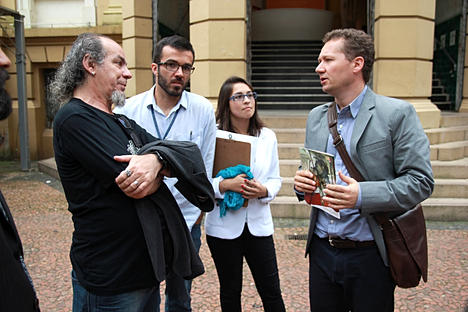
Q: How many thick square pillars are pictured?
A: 3